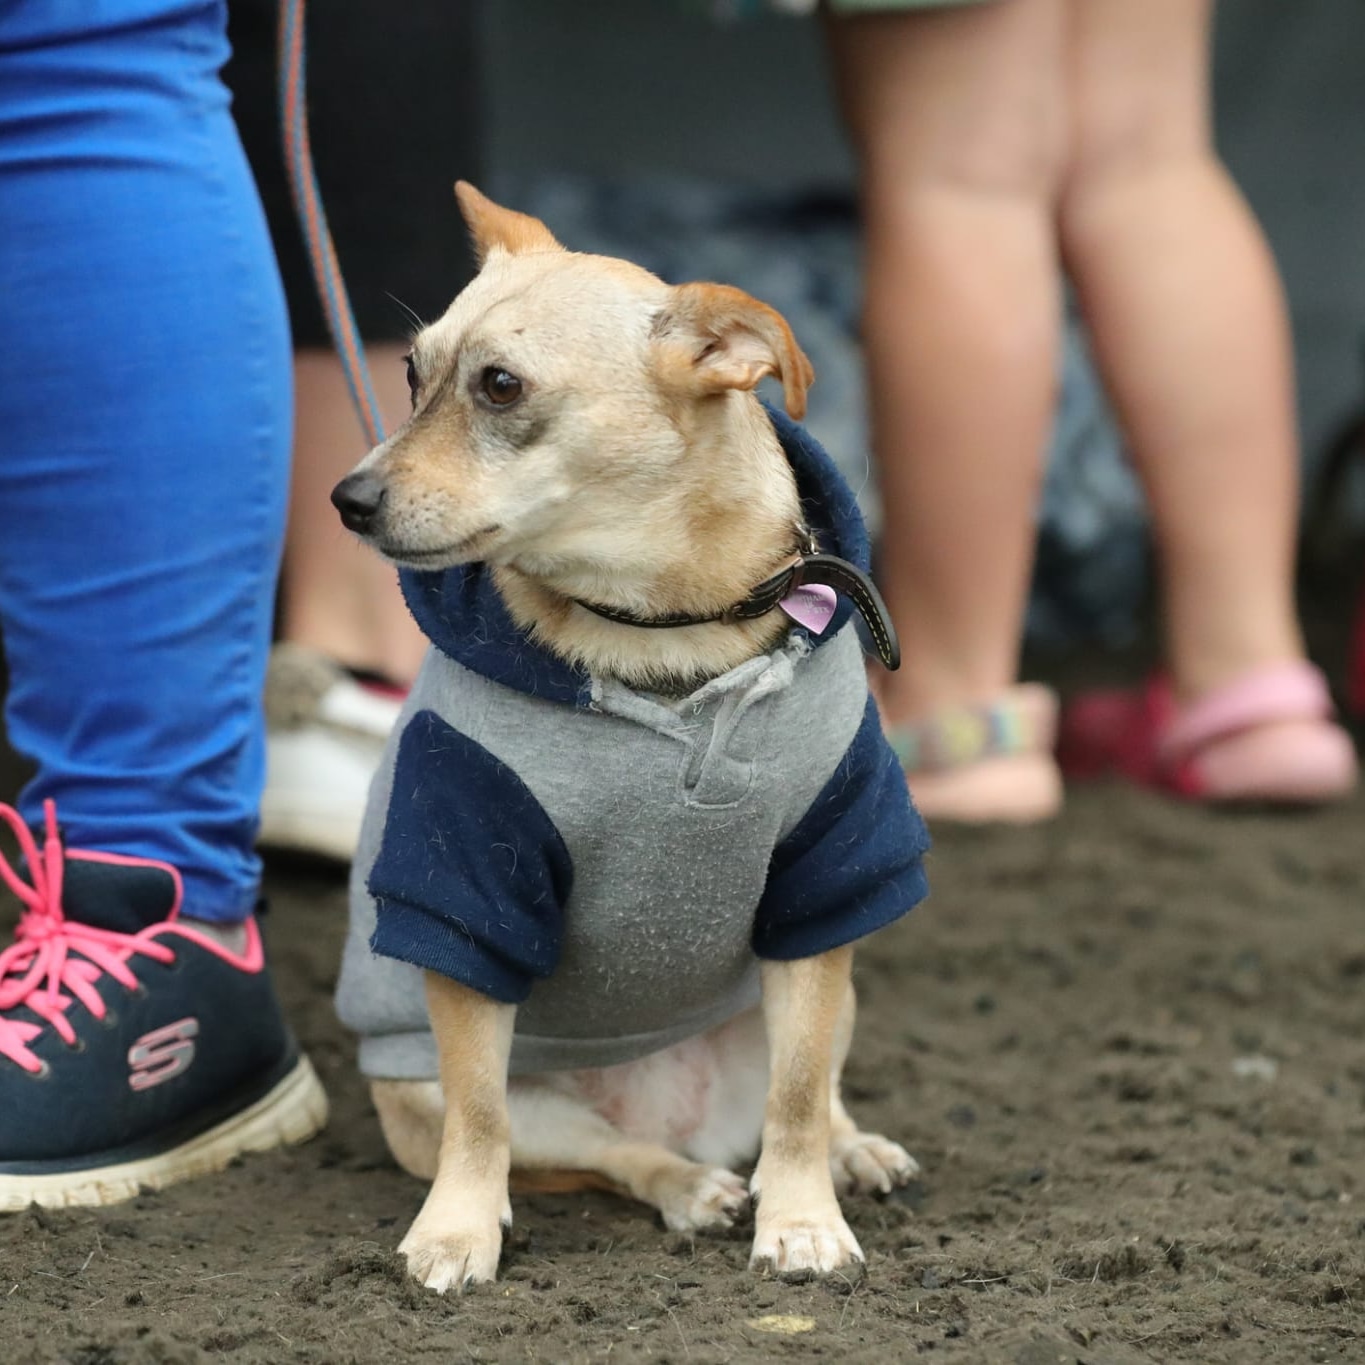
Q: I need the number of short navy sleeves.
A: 2